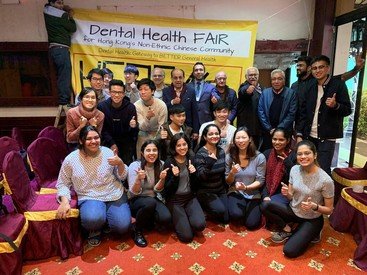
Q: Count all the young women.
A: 8